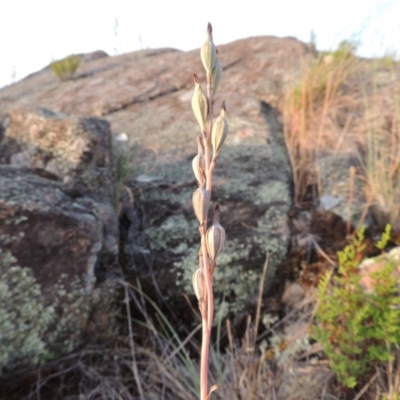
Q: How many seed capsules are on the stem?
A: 8